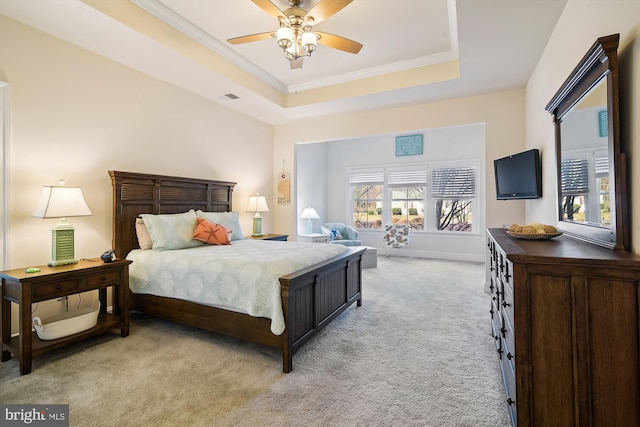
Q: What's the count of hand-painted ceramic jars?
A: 0